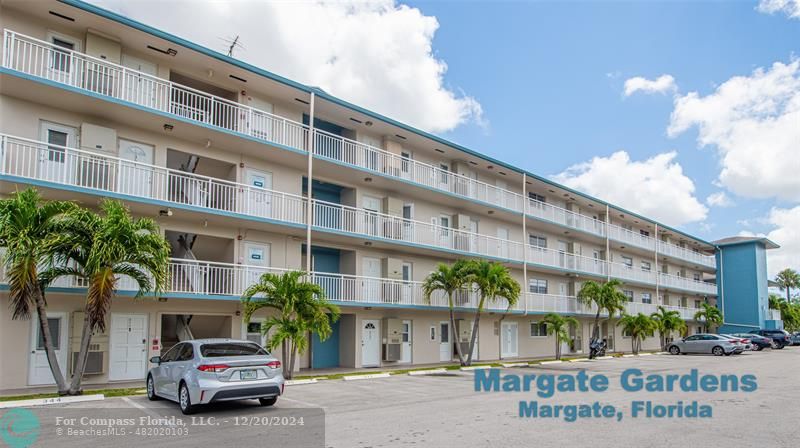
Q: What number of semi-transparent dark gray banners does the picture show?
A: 1